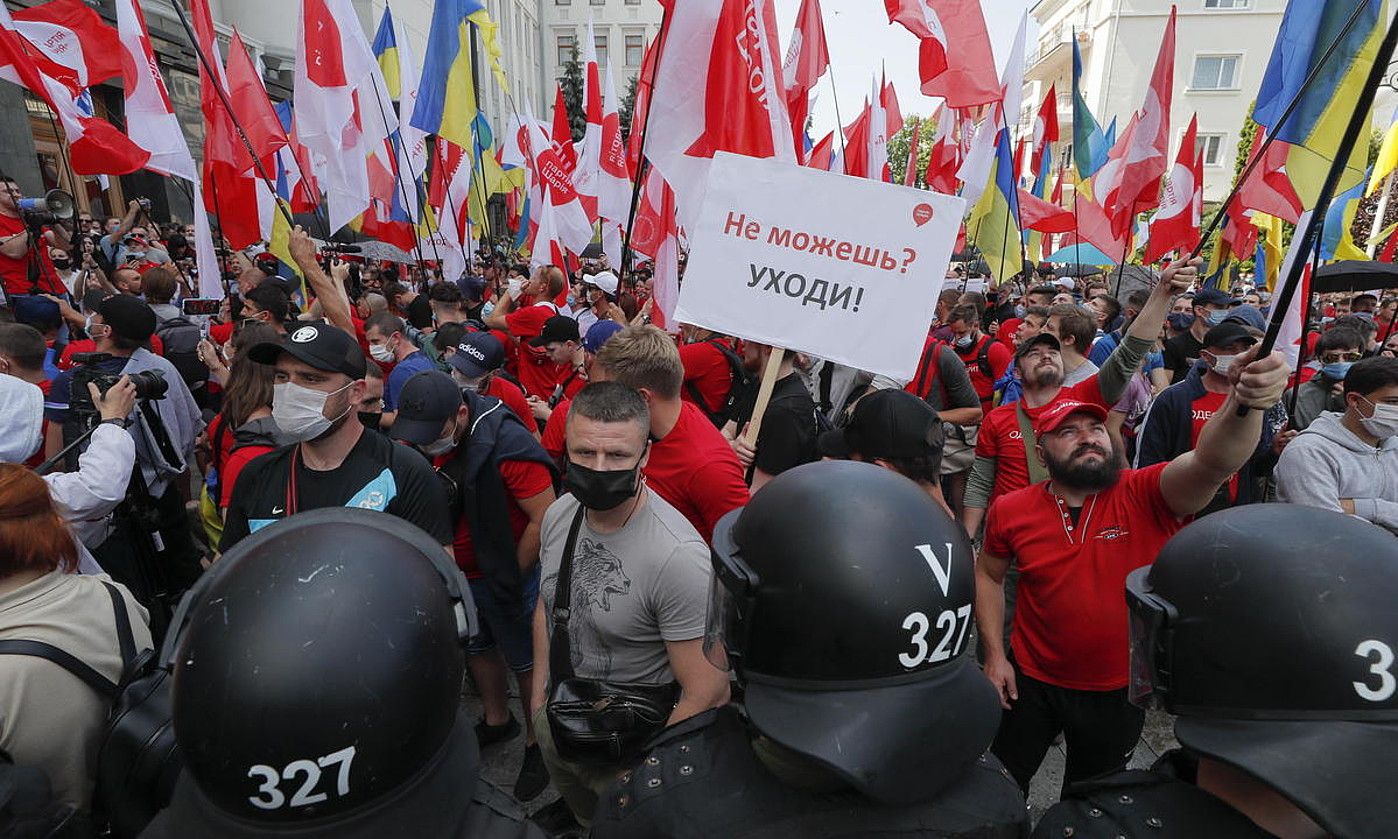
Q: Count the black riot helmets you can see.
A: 3